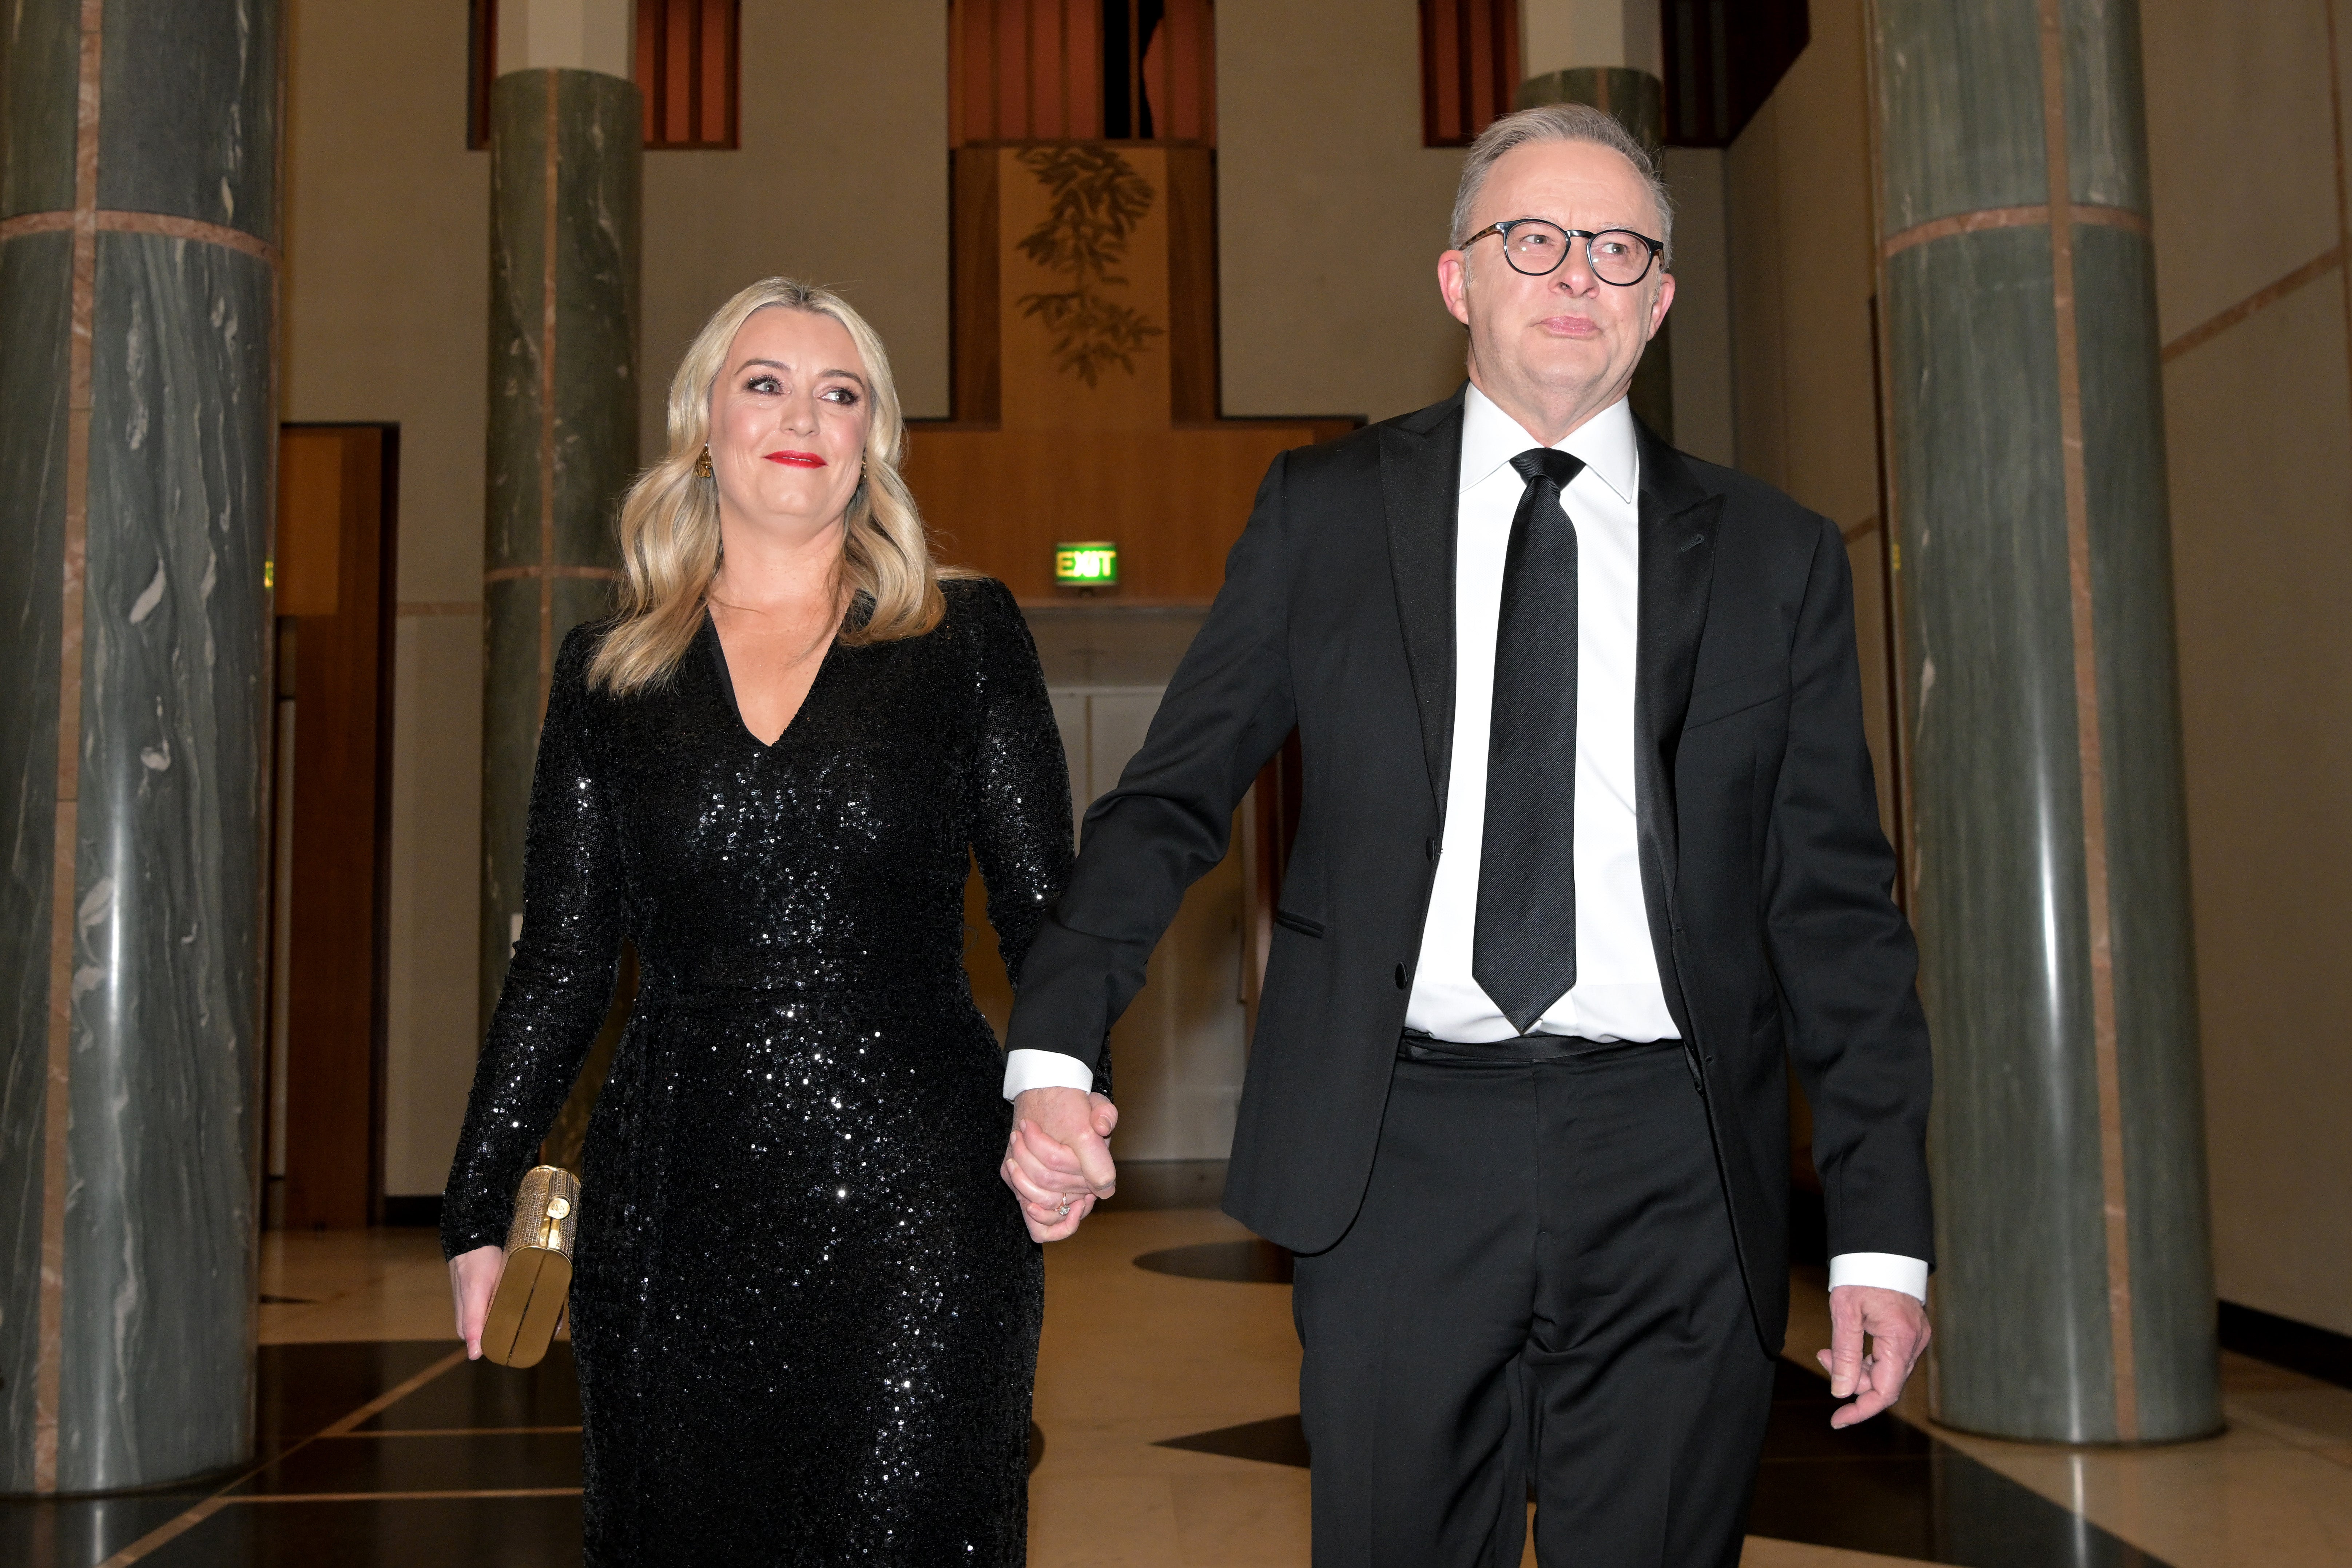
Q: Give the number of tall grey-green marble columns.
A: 4